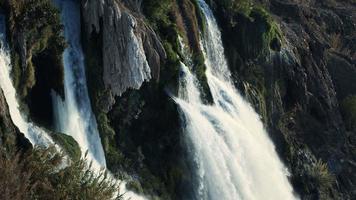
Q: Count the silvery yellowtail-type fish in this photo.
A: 0